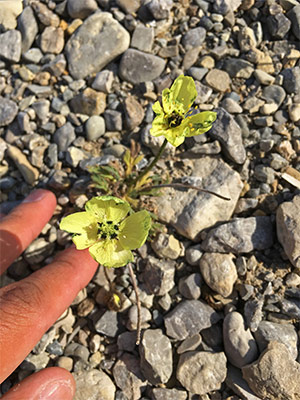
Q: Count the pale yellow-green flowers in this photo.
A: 2